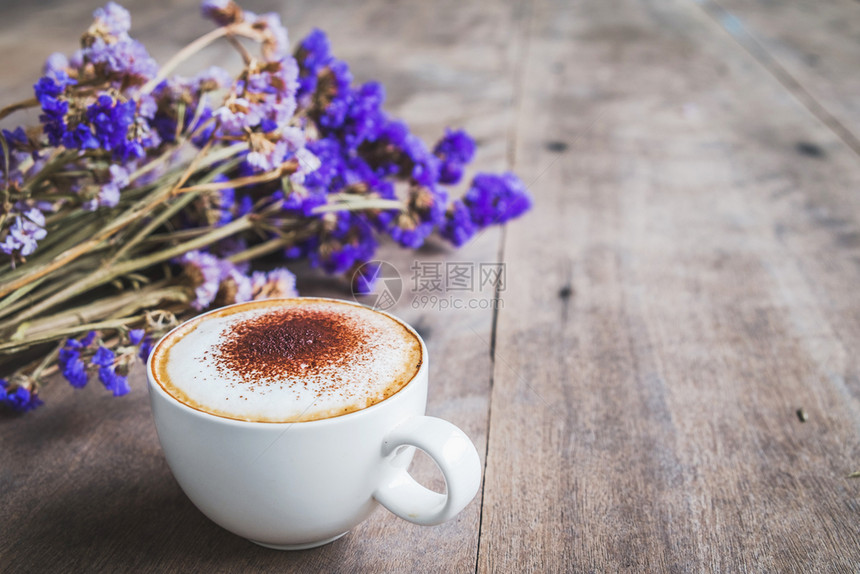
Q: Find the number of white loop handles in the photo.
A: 1